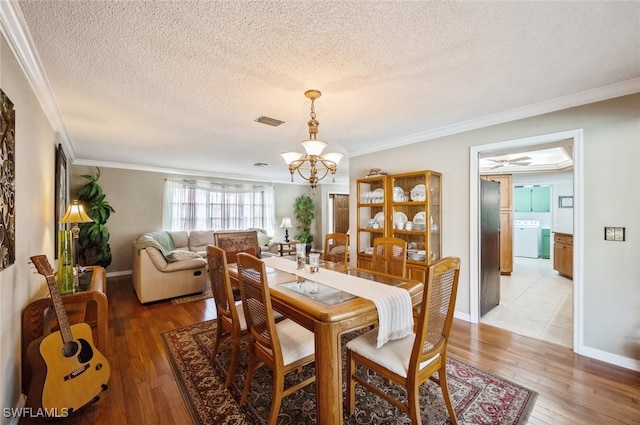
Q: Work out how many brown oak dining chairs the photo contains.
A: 5